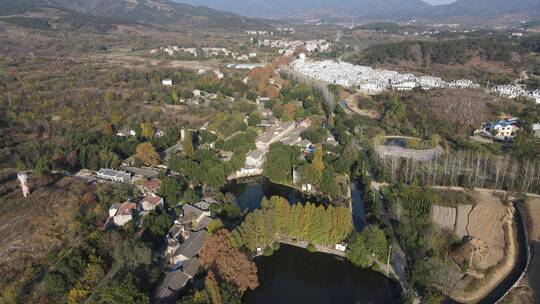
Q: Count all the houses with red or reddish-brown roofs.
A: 3